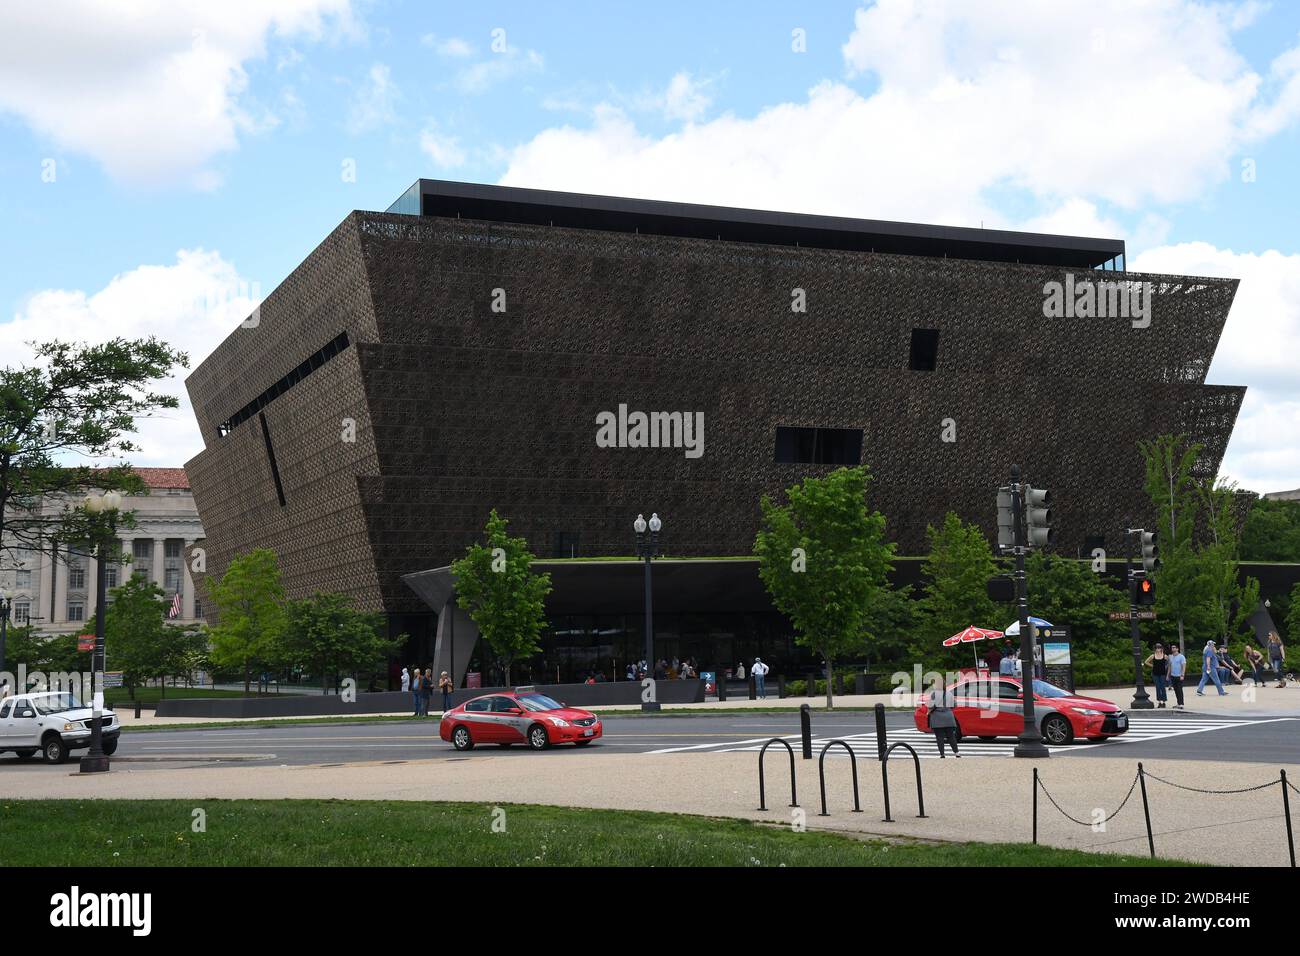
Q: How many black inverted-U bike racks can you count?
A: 3